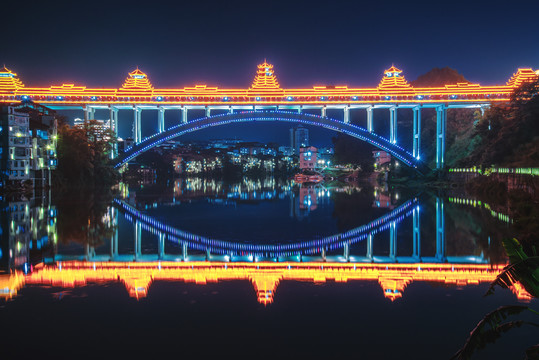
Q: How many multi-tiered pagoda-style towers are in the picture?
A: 5